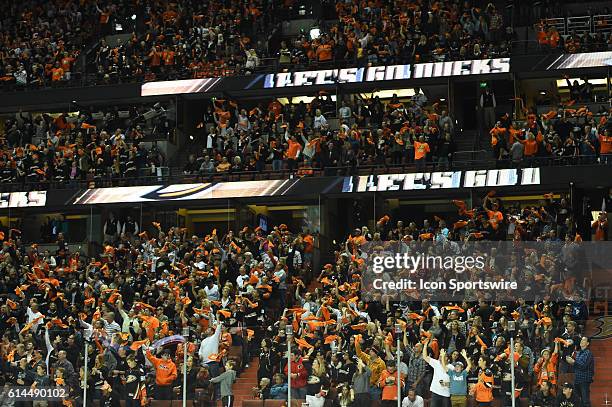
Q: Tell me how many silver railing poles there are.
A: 5